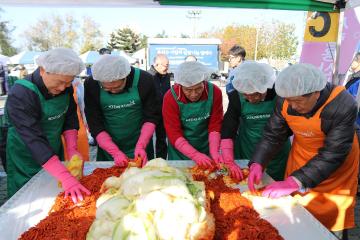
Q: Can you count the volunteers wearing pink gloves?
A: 5